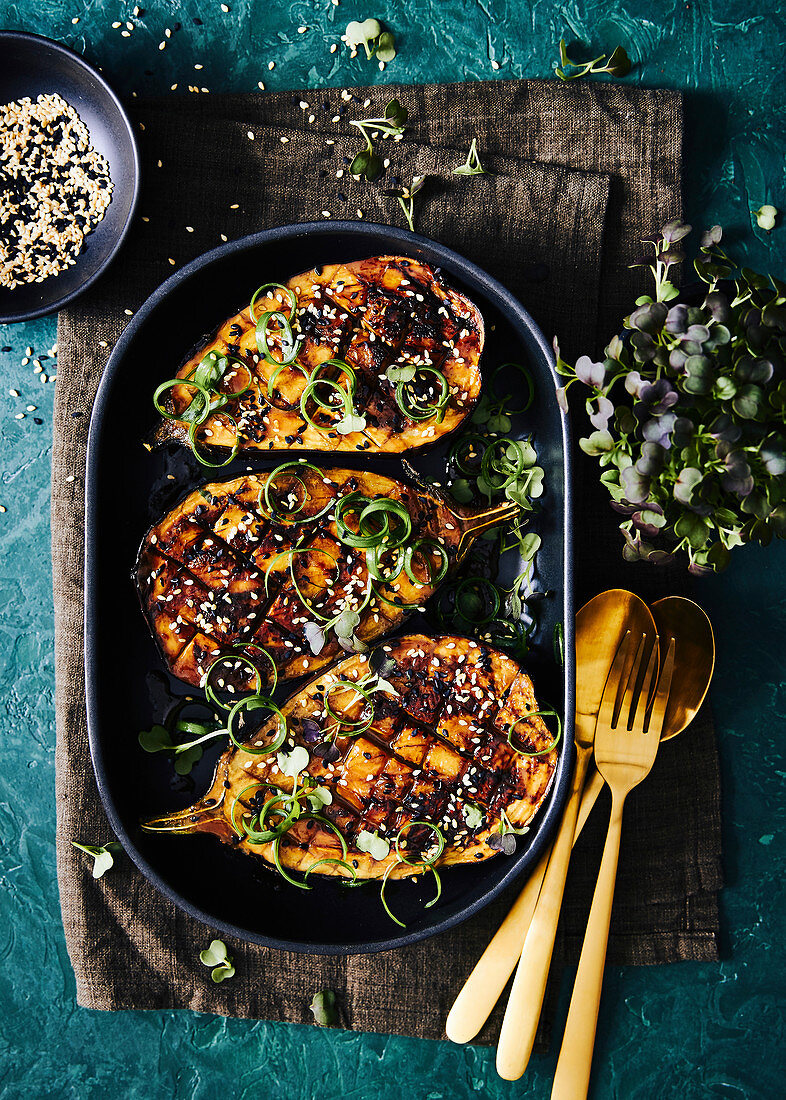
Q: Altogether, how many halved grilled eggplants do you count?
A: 3